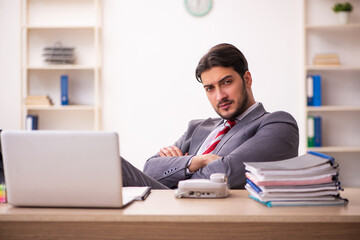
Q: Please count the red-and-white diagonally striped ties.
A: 1